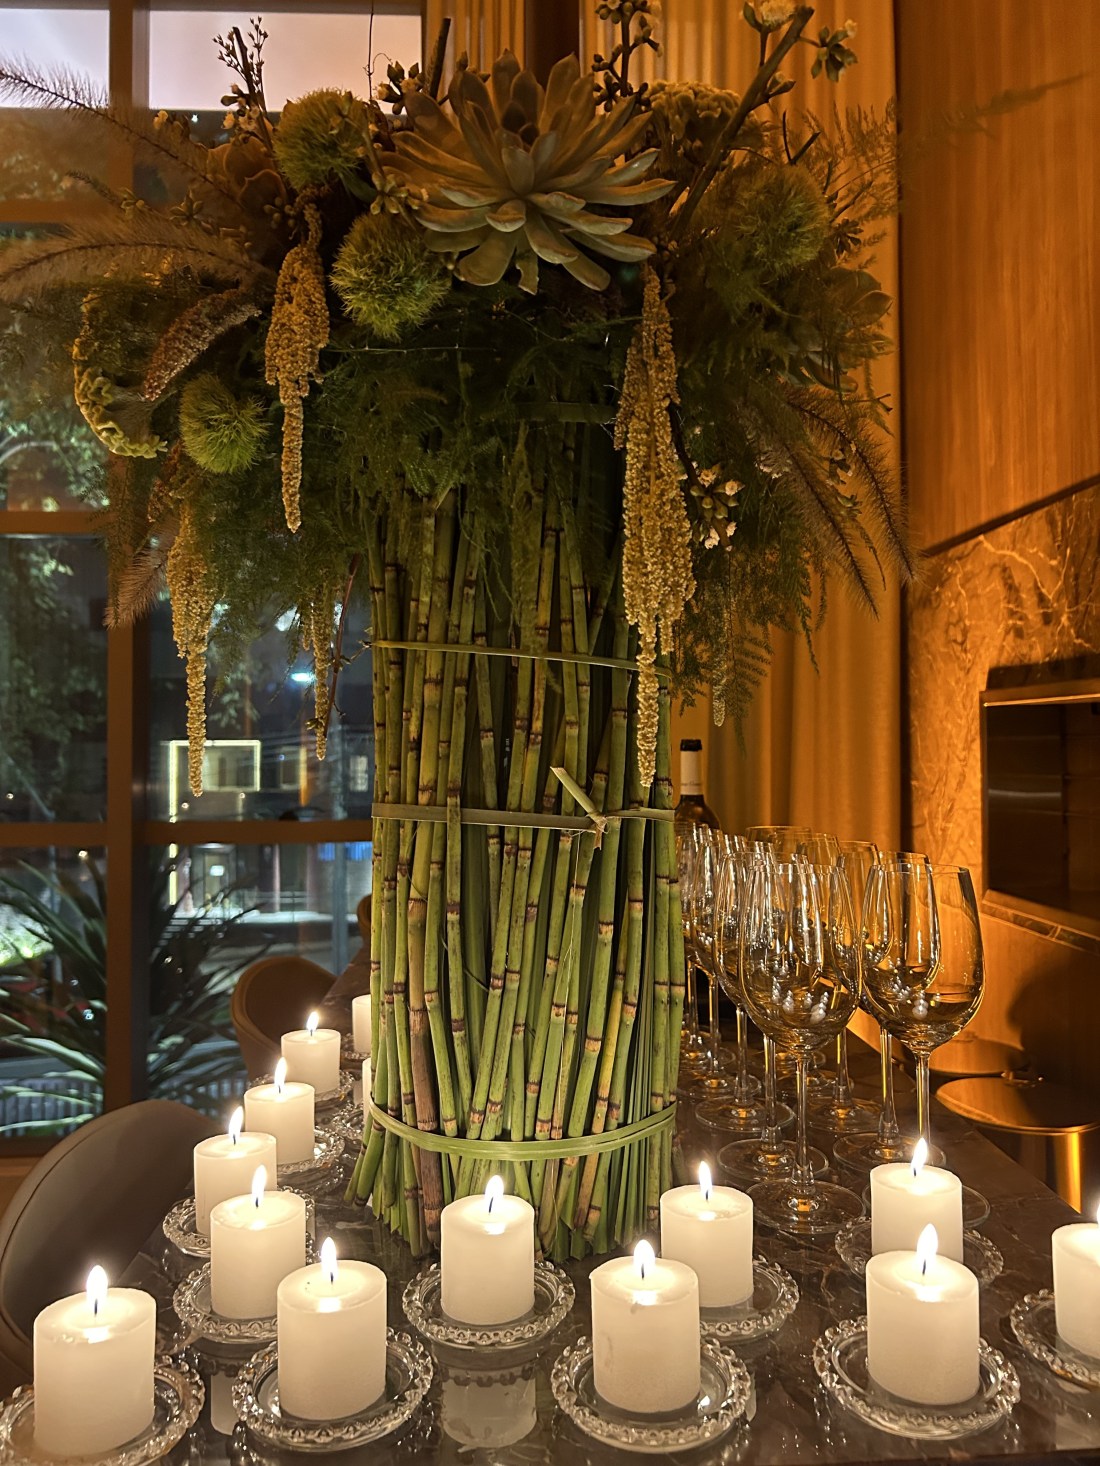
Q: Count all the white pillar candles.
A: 14